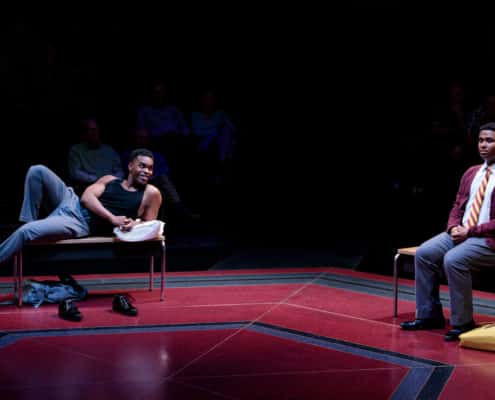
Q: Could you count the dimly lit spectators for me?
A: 6